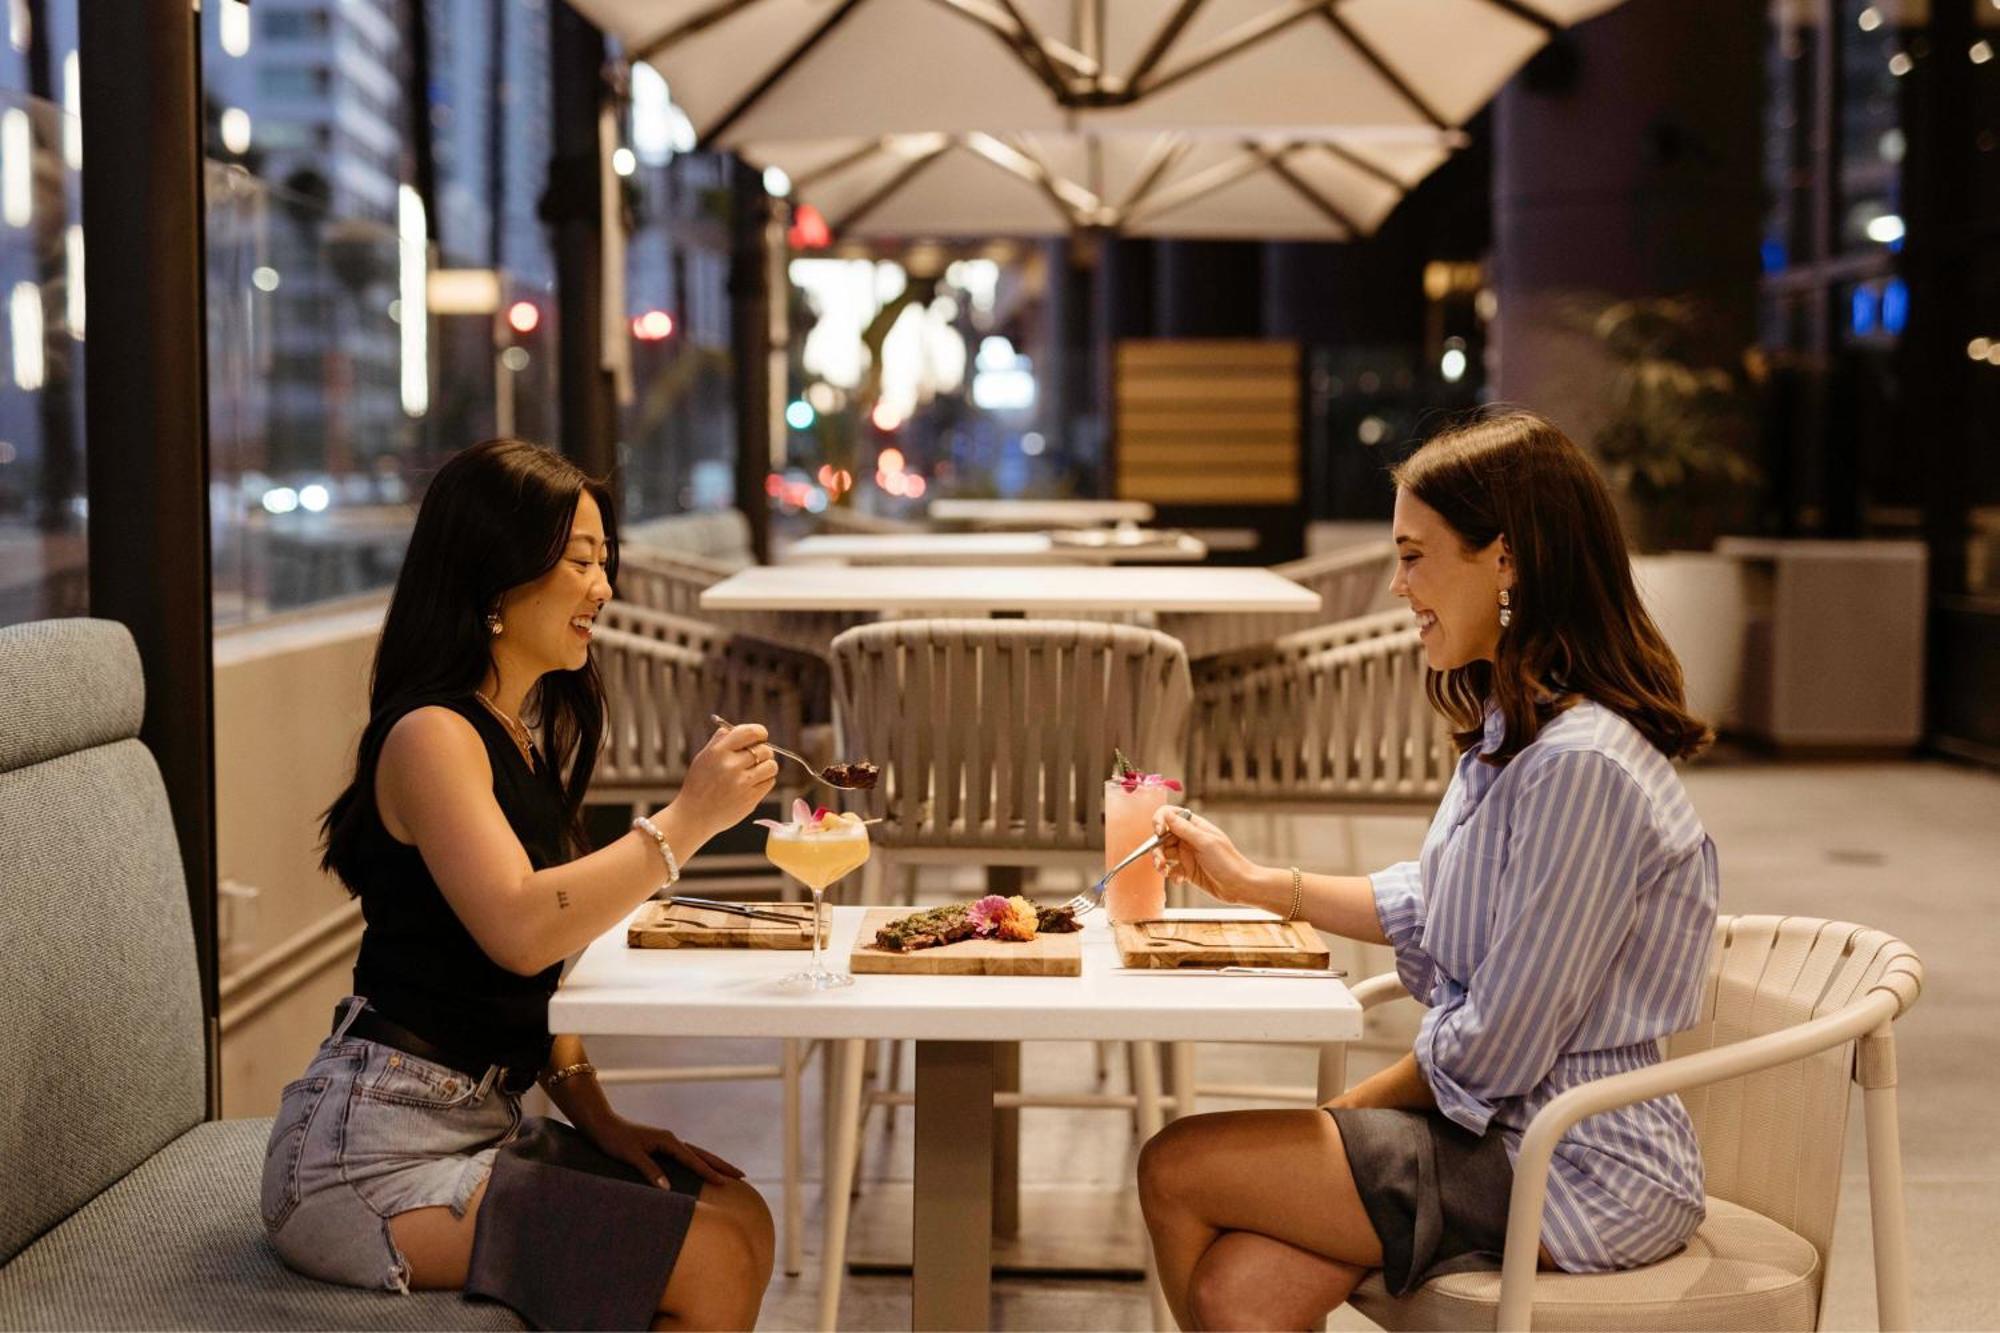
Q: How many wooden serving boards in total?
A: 3